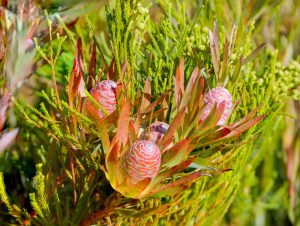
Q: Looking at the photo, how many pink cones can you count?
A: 4